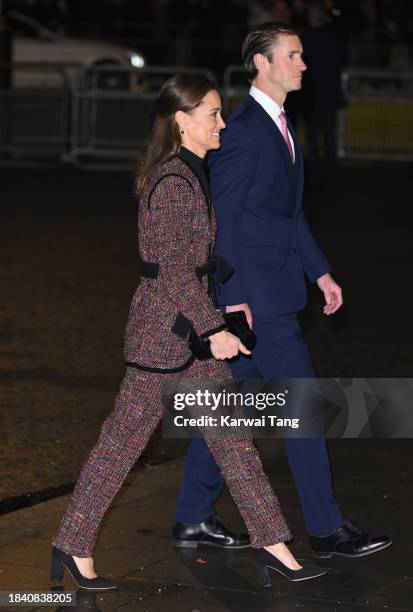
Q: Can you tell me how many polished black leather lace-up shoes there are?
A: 2